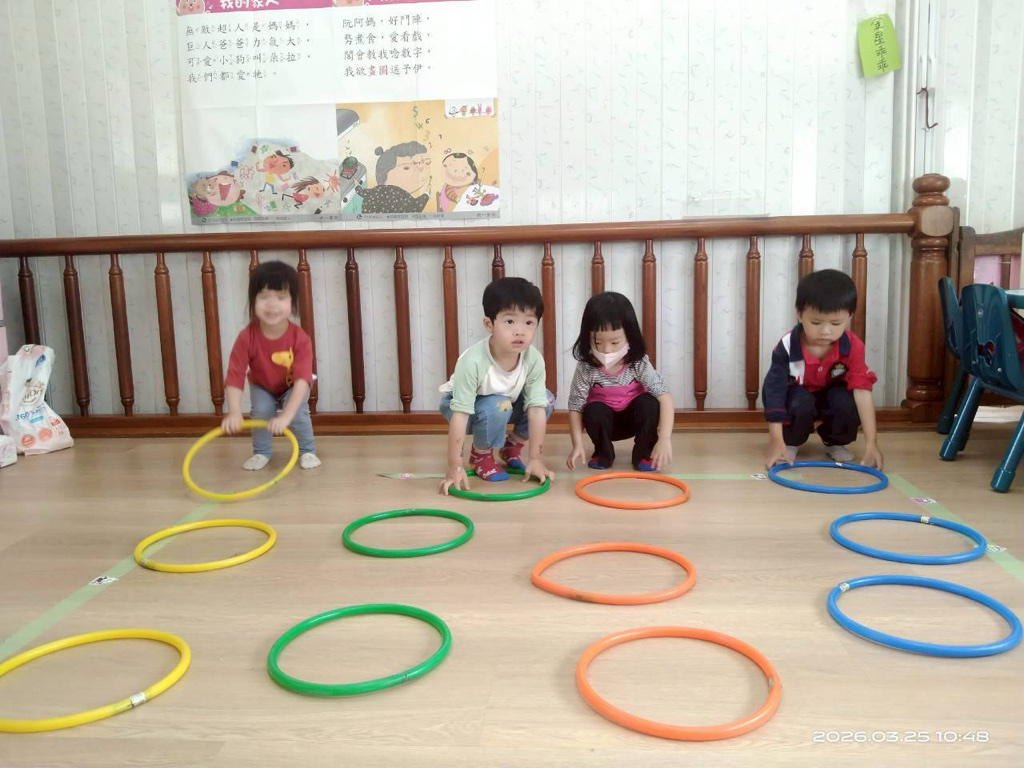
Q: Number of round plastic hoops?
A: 12